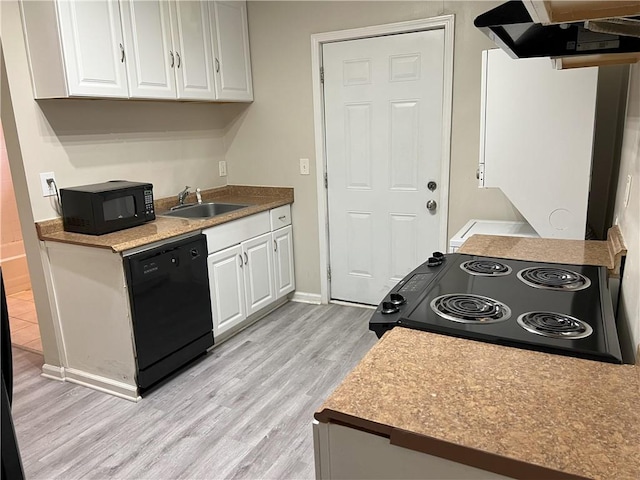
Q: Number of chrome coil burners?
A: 4